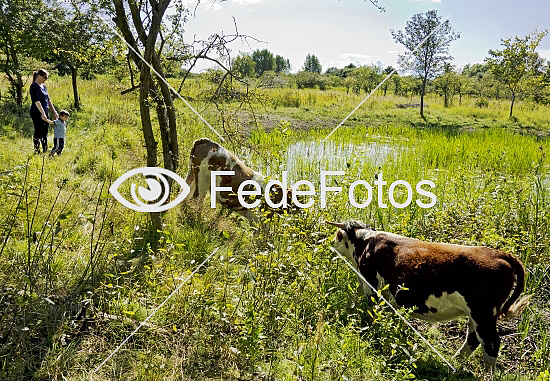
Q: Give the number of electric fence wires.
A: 0